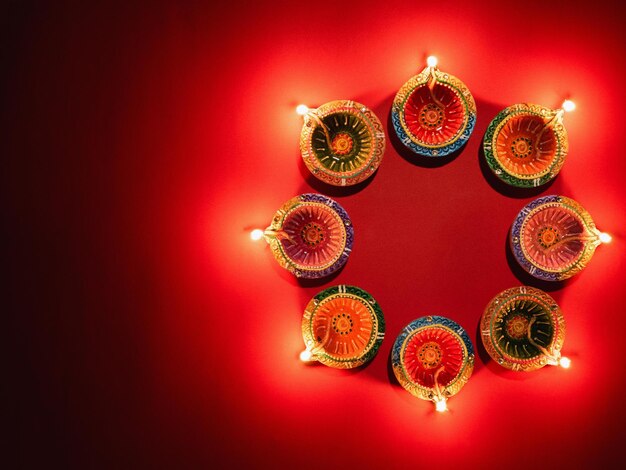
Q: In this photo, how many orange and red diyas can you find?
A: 4